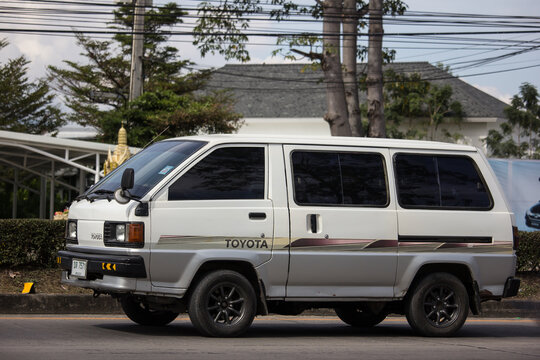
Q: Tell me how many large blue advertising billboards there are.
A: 1